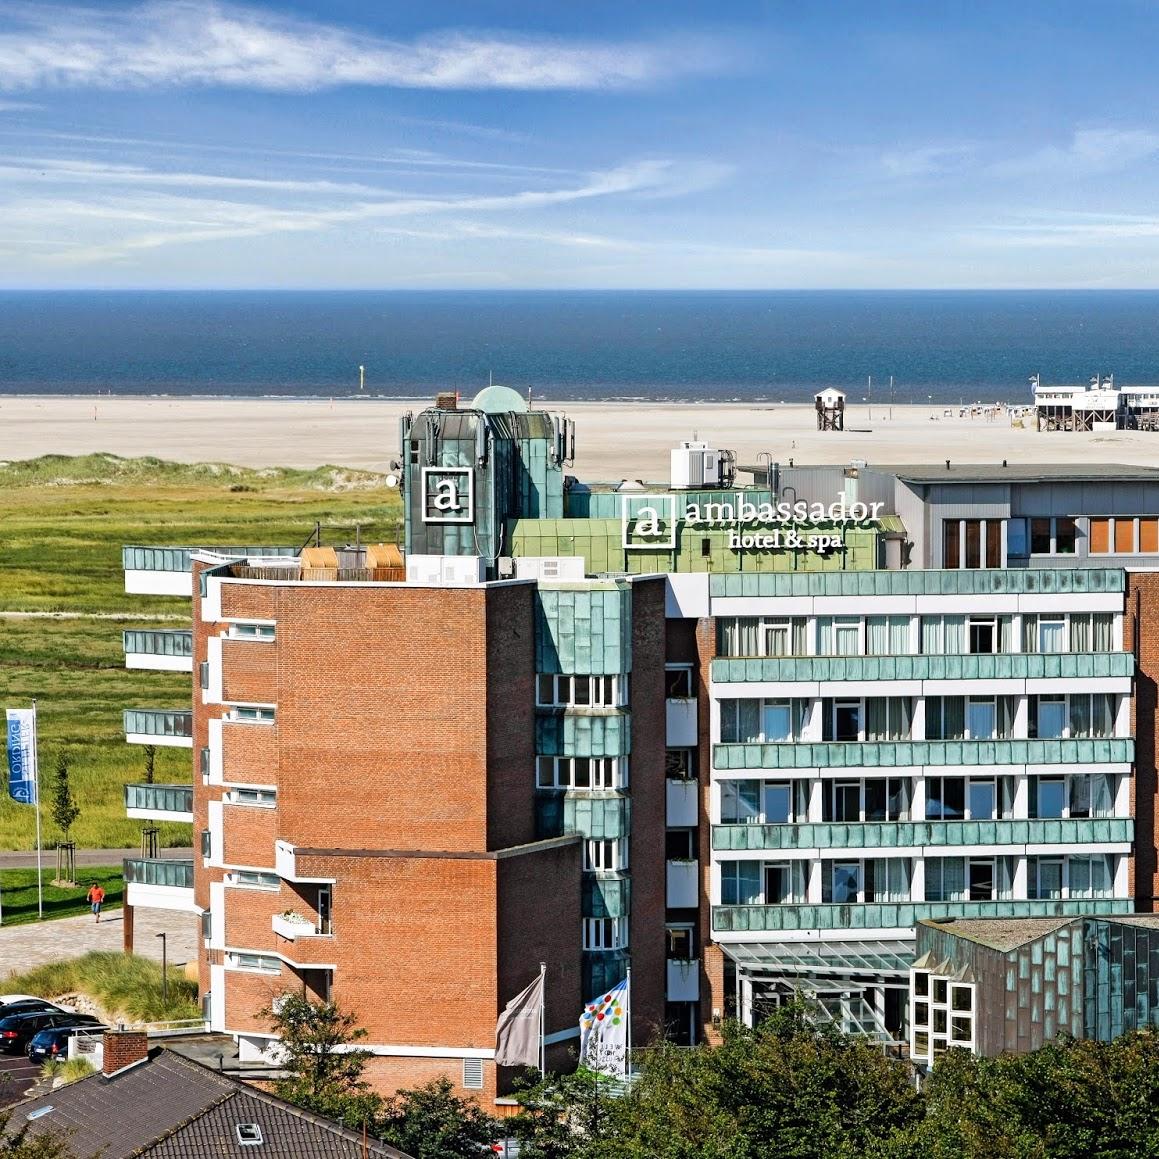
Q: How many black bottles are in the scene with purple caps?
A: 0